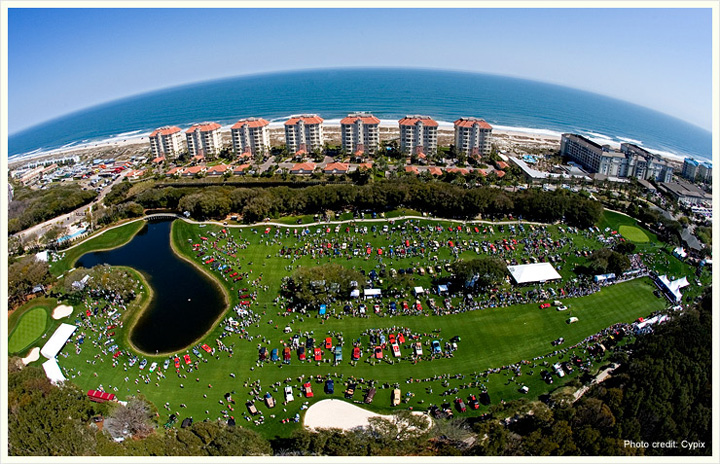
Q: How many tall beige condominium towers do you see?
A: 7